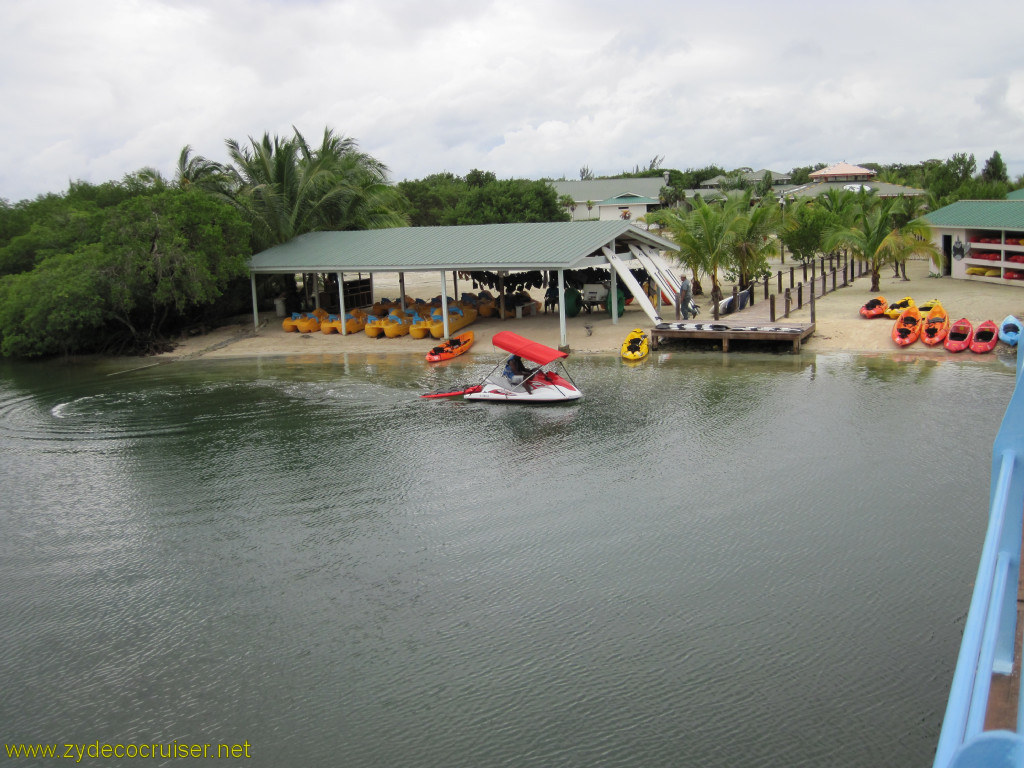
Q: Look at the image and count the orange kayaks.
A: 4